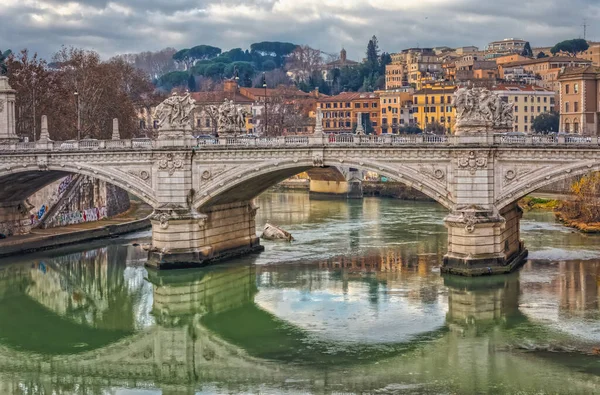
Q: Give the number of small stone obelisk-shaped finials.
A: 4